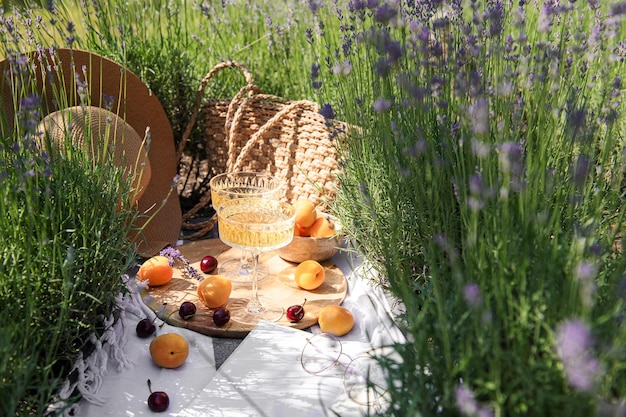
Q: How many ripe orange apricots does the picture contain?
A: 8